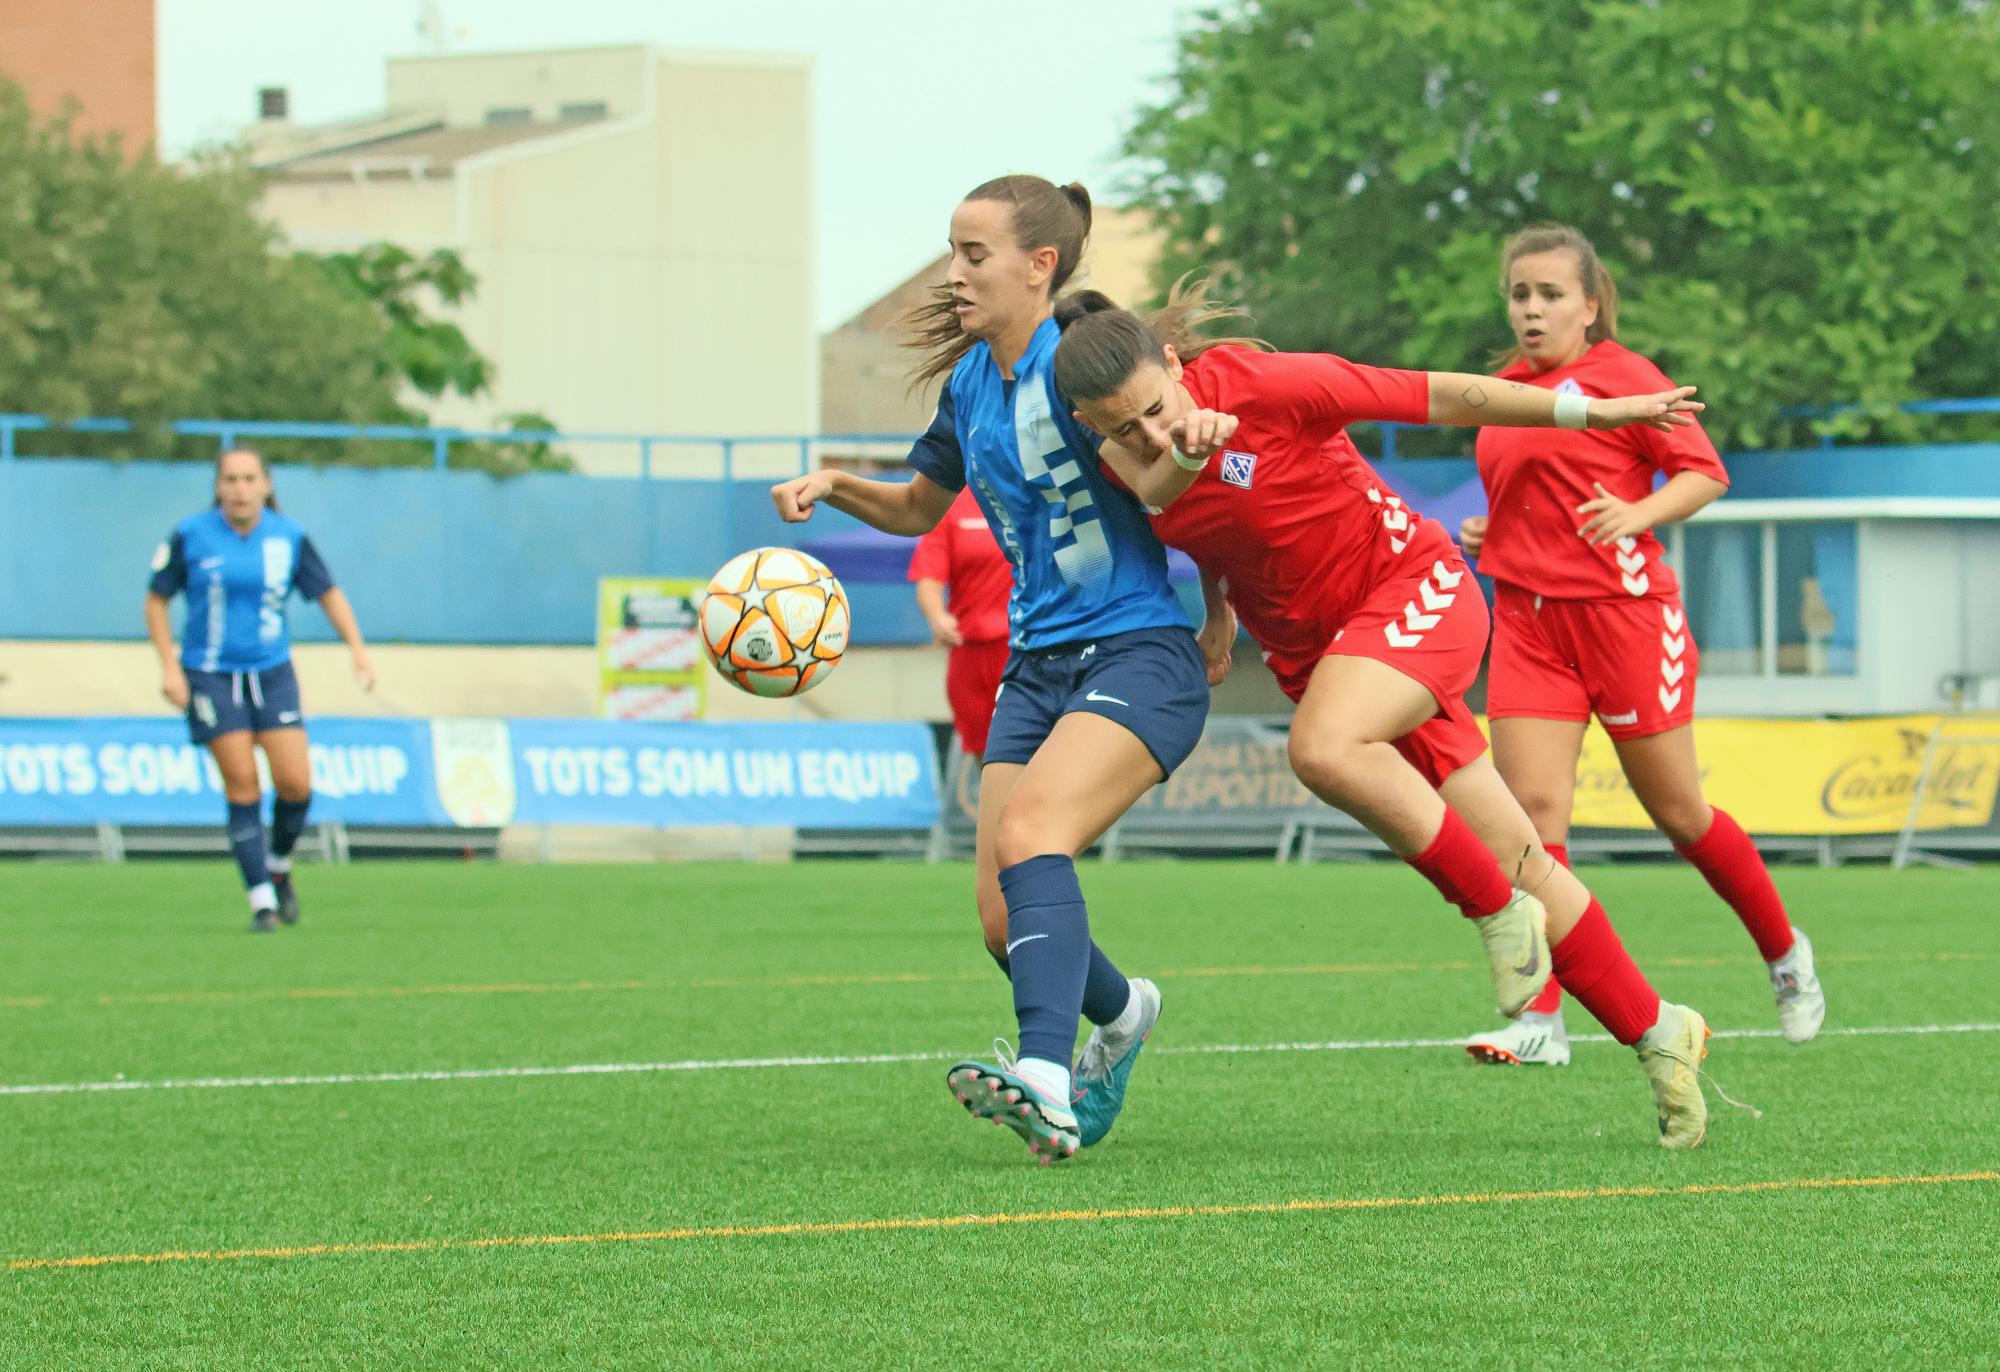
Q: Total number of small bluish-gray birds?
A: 0